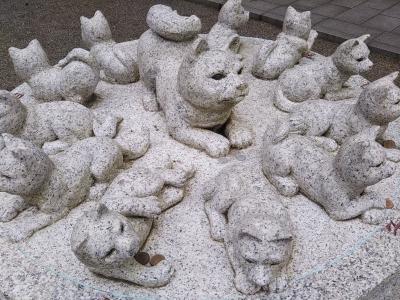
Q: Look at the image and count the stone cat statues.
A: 12